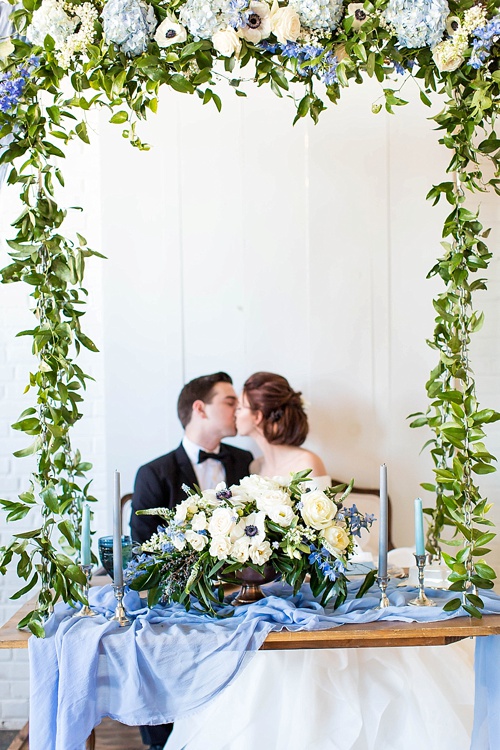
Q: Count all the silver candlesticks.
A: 4